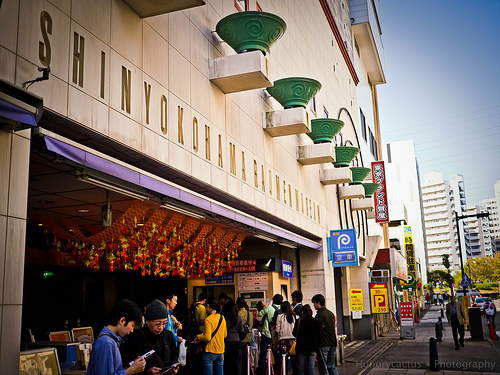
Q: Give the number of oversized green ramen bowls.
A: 6